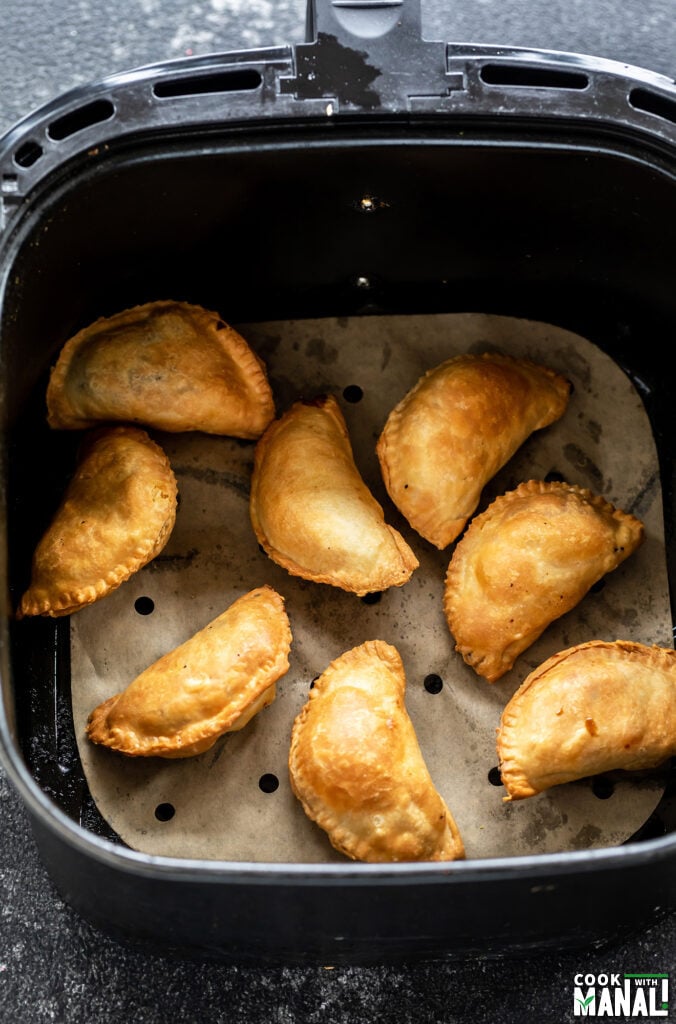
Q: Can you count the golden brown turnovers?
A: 8